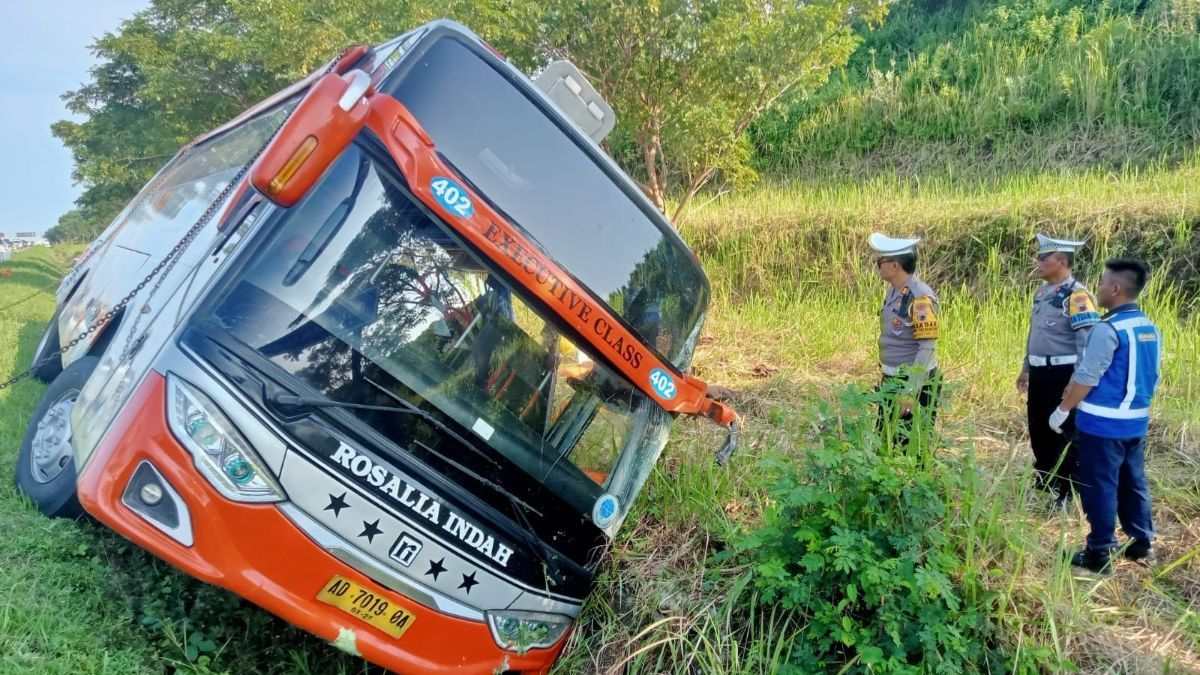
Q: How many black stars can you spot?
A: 4